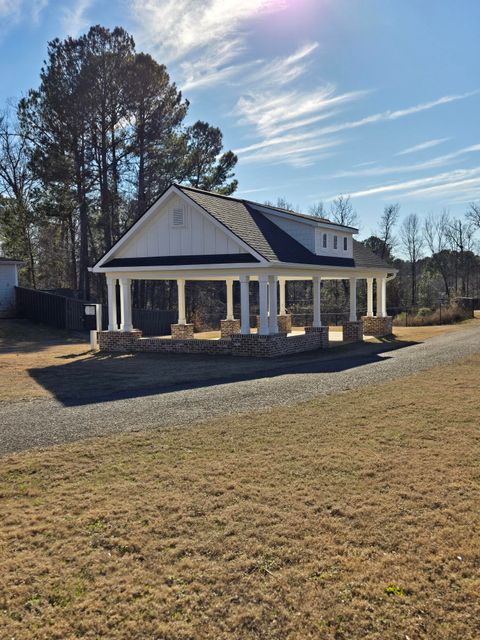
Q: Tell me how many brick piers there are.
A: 8